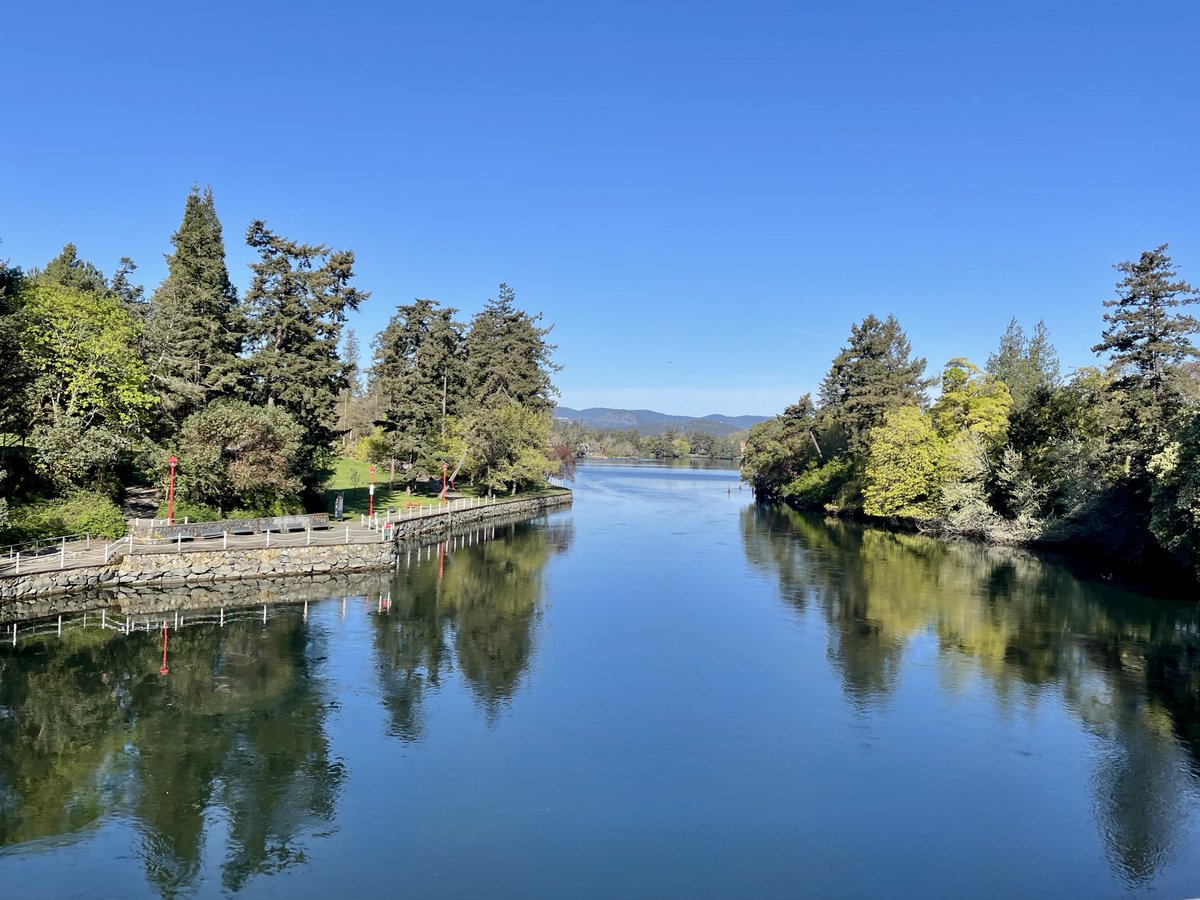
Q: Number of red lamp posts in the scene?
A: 3